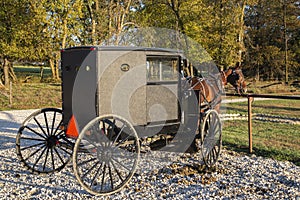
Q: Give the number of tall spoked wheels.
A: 3